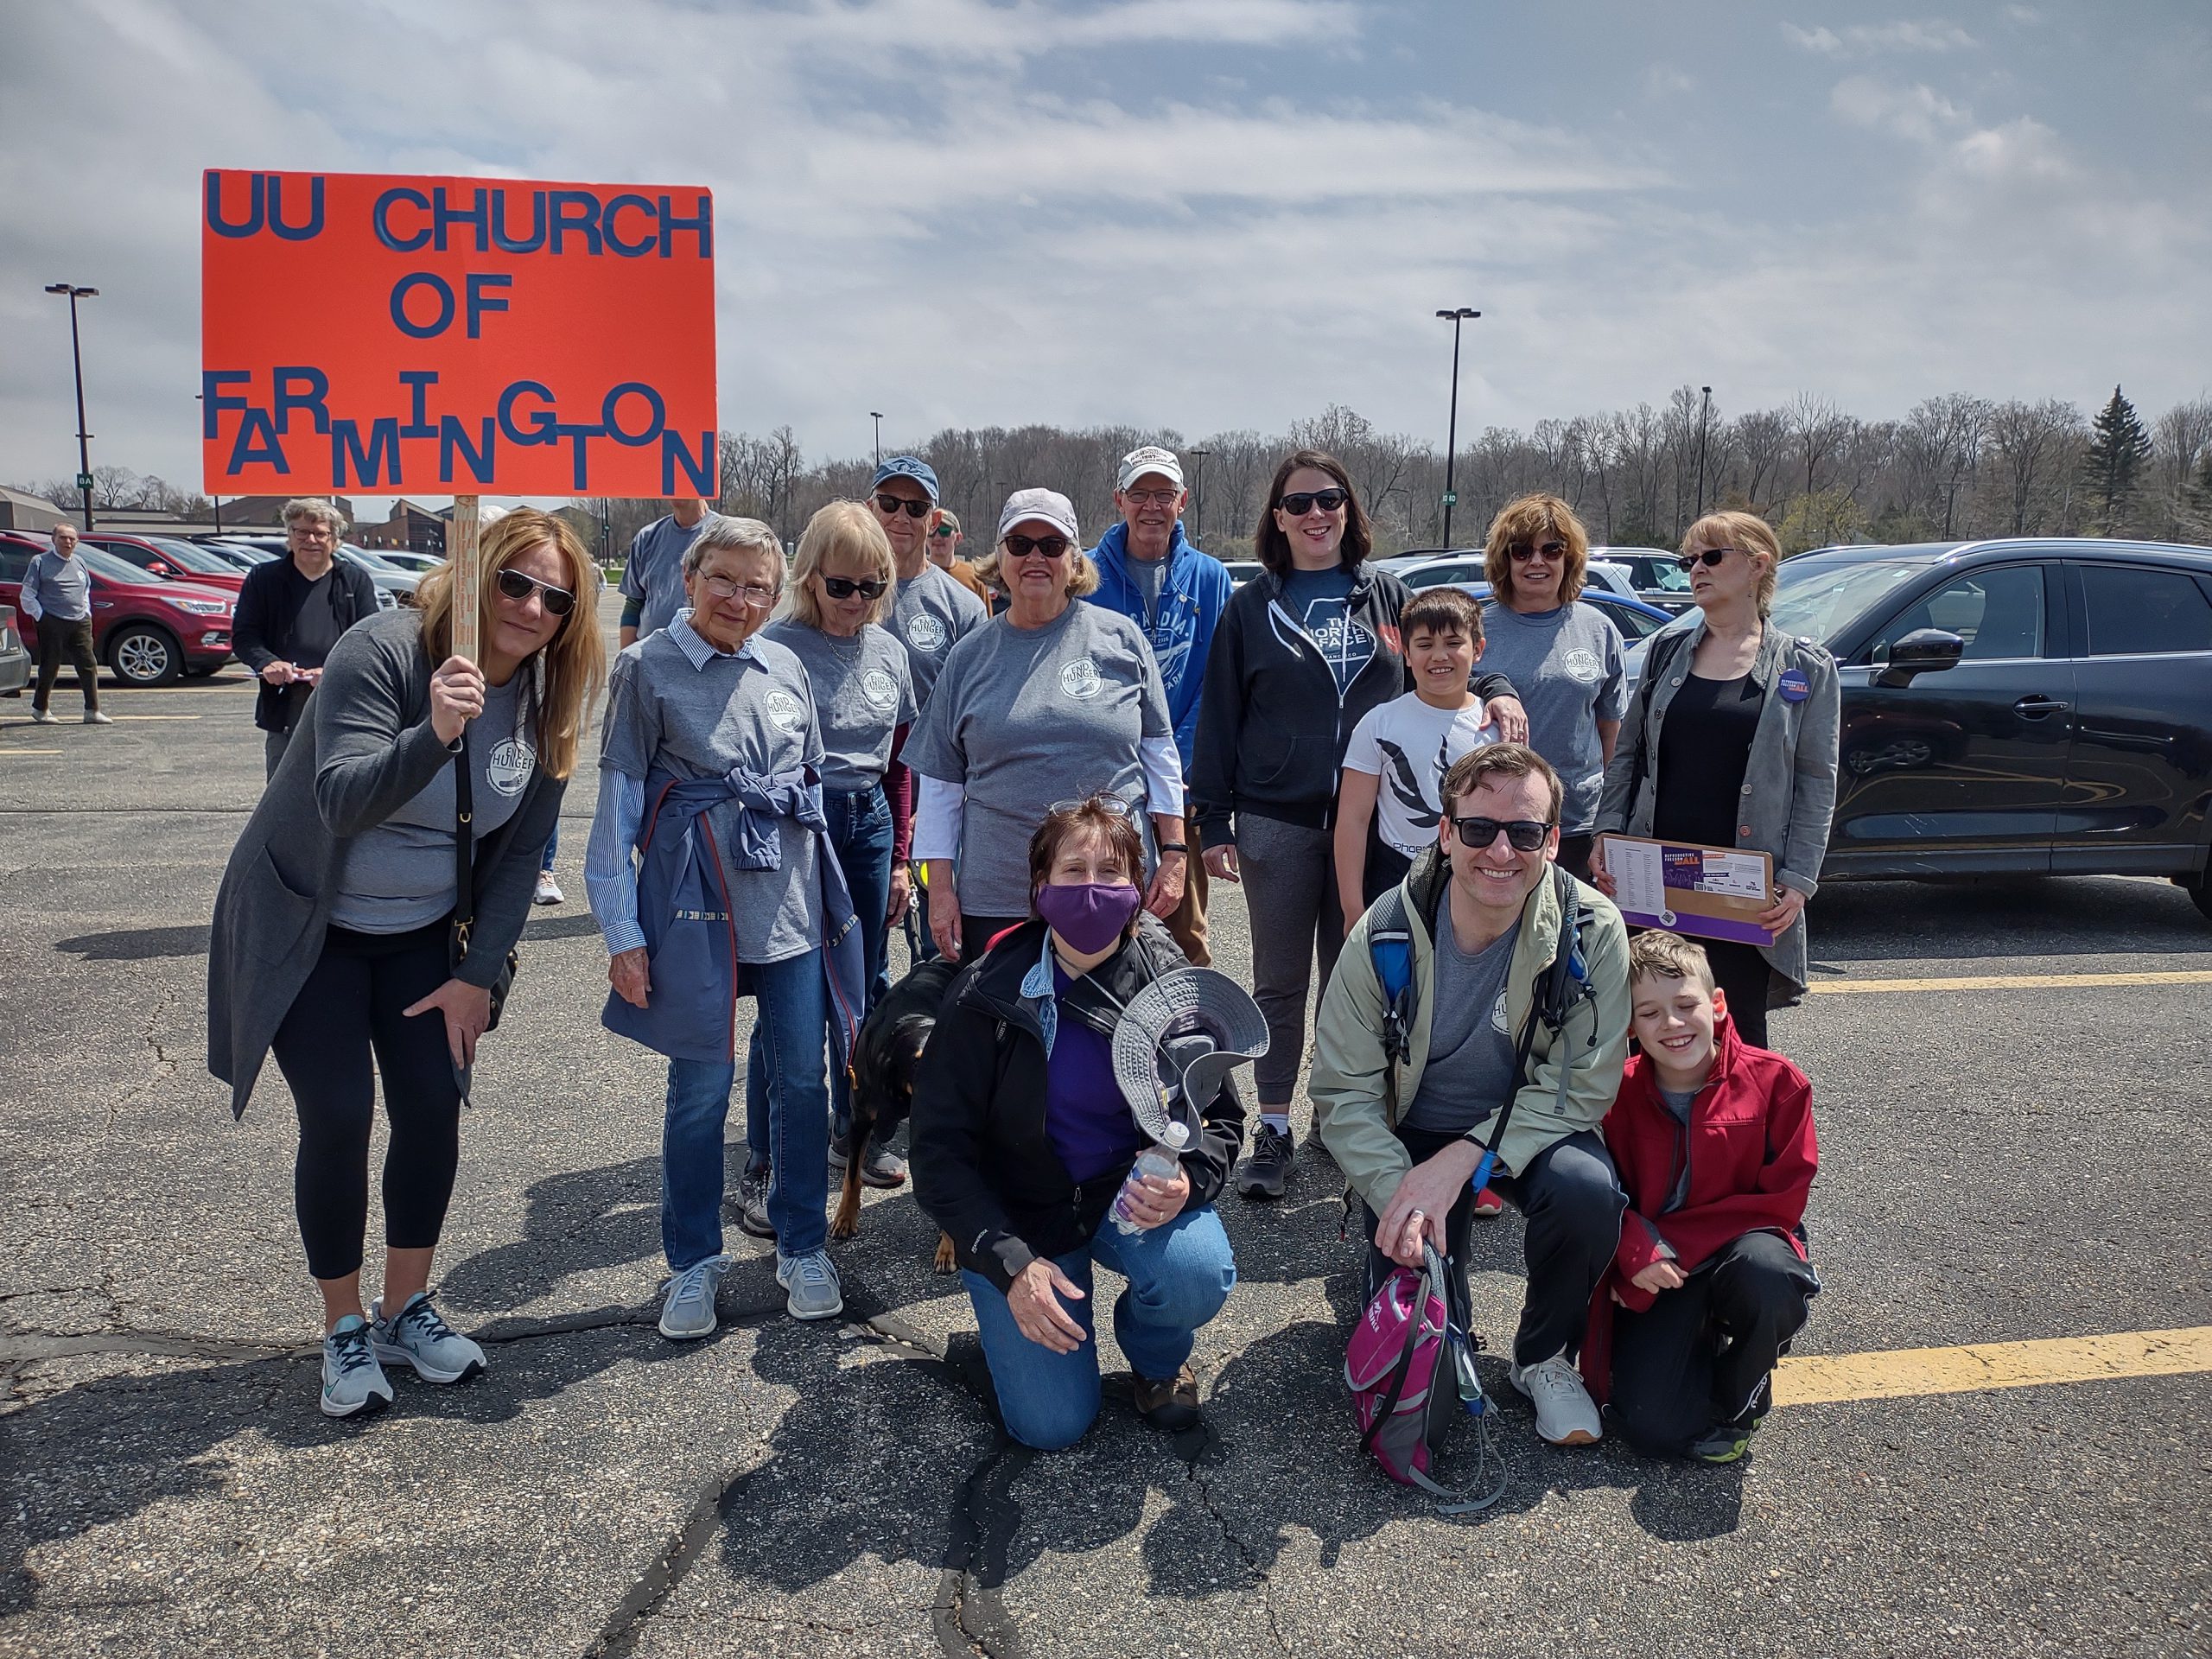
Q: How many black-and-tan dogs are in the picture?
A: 1